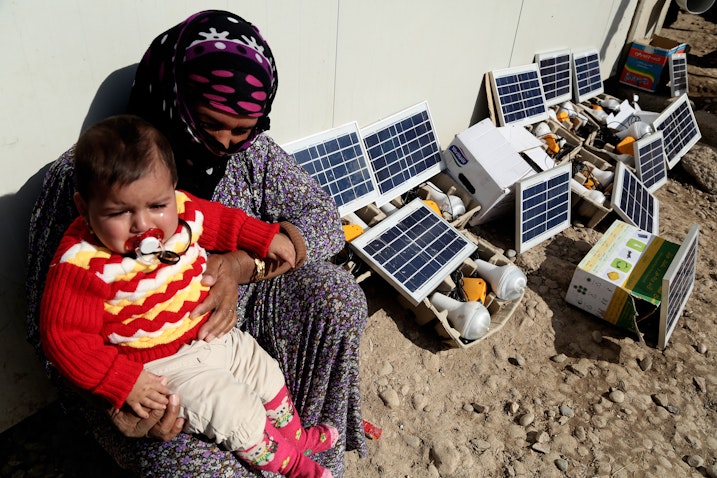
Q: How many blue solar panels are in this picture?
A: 12